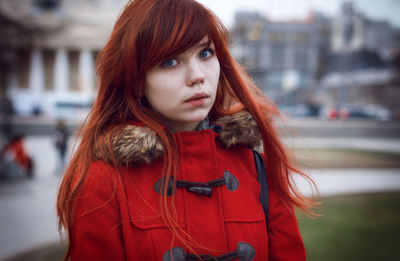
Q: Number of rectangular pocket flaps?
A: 2